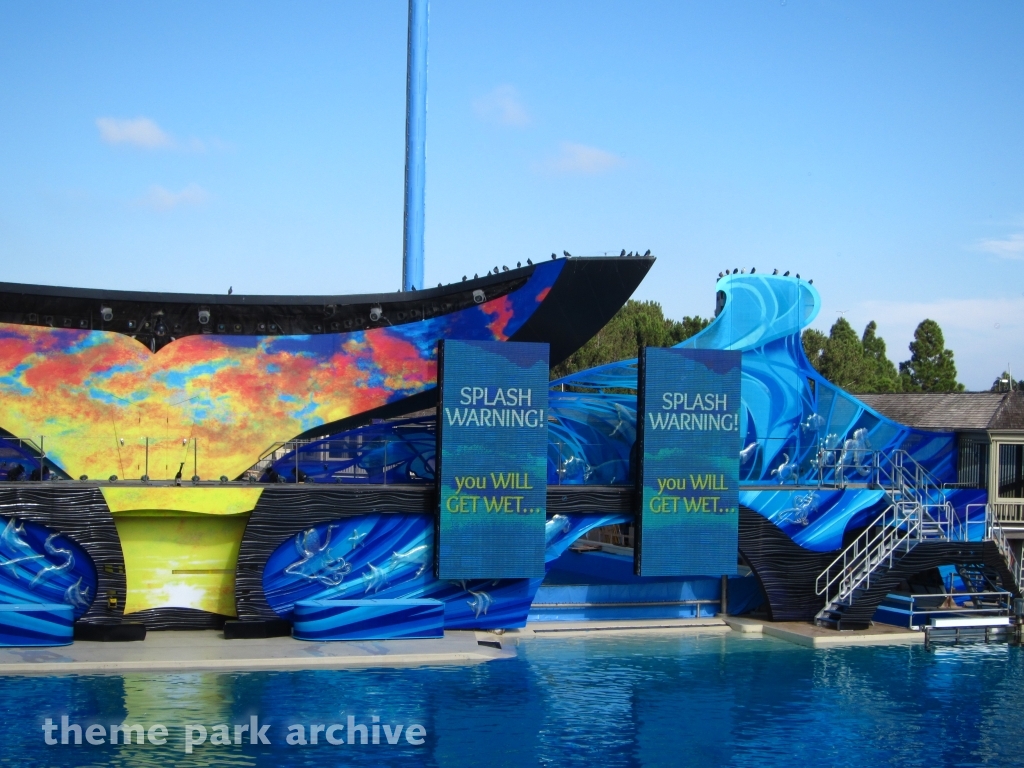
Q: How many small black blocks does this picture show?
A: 2